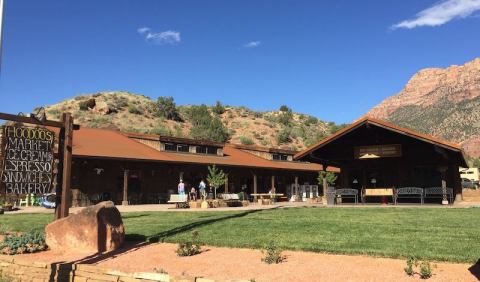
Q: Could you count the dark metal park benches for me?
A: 3